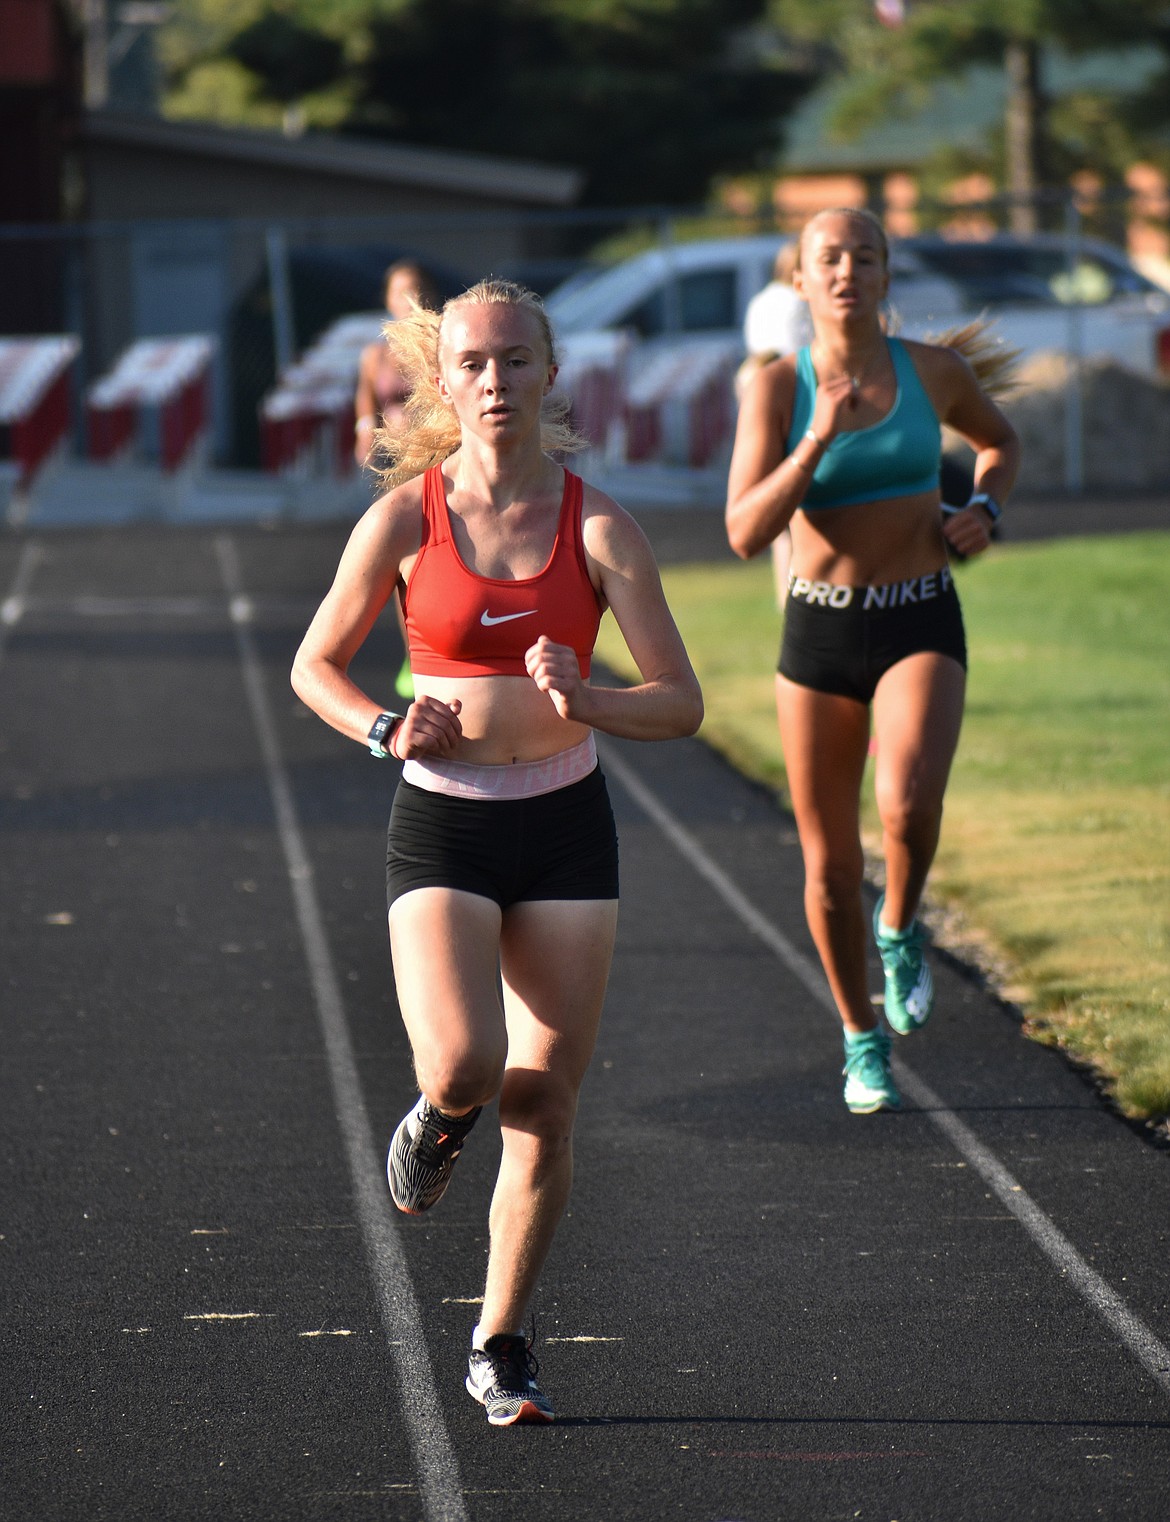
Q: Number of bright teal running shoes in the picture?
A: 2